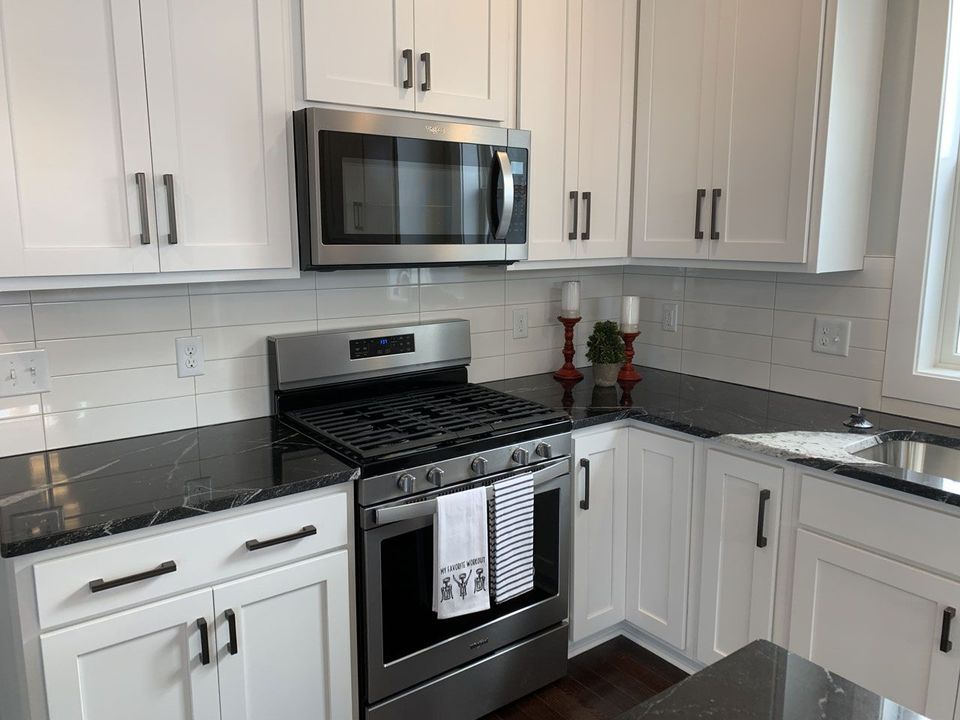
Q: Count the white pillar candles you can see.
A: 2